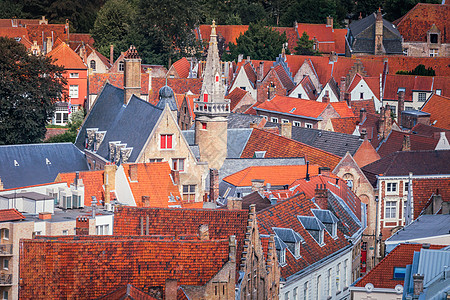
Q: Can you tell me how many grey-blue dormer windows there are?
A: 4